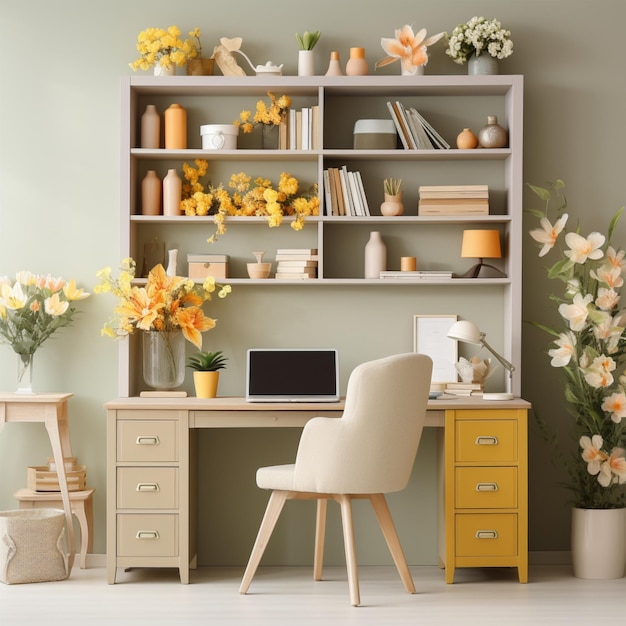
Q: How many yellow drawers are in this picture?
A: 3